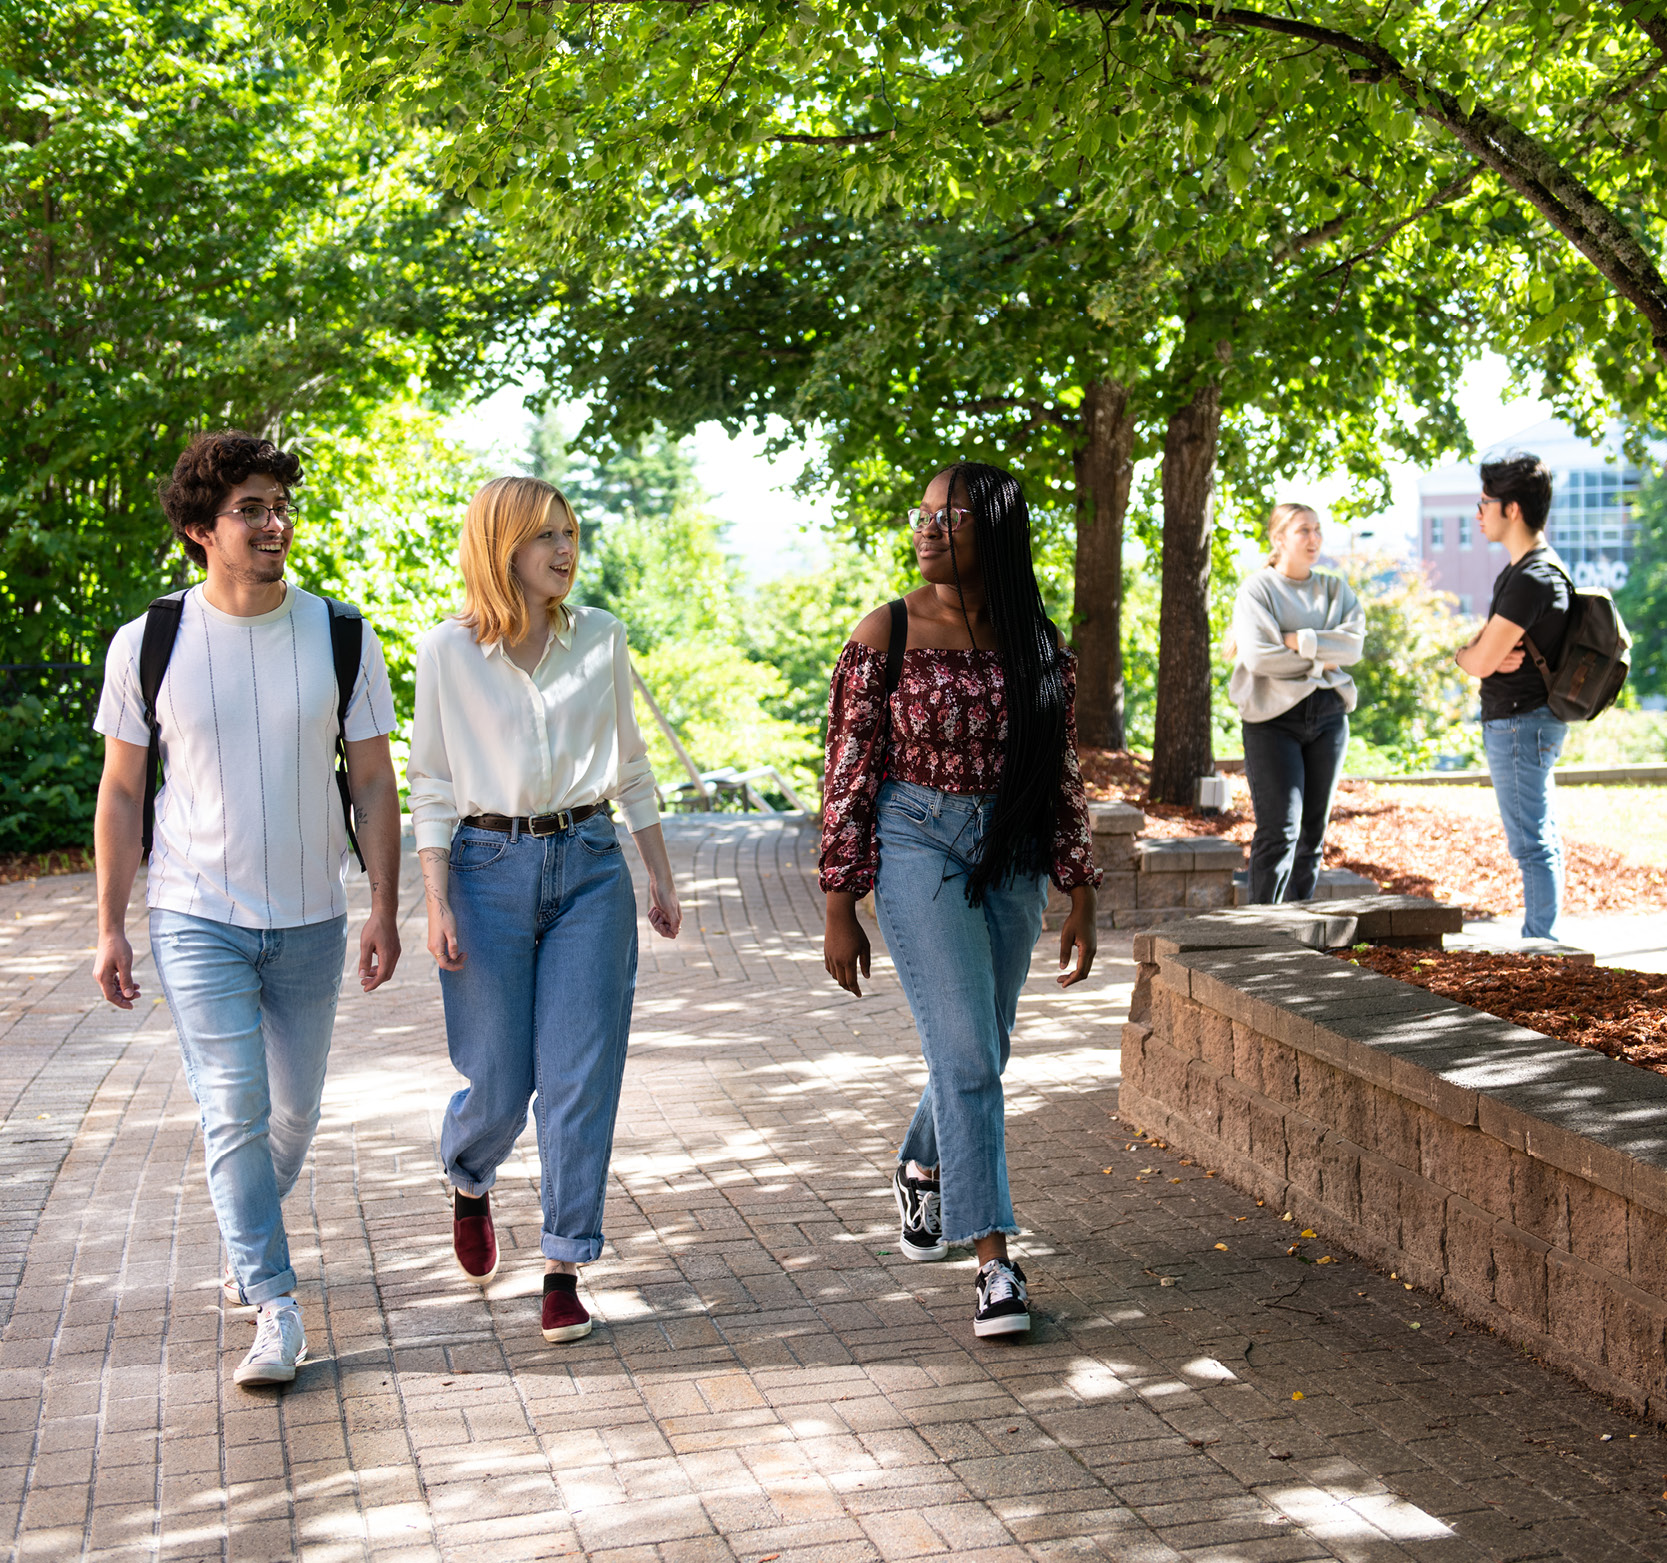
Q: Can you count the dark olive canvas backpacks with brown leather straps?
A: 1